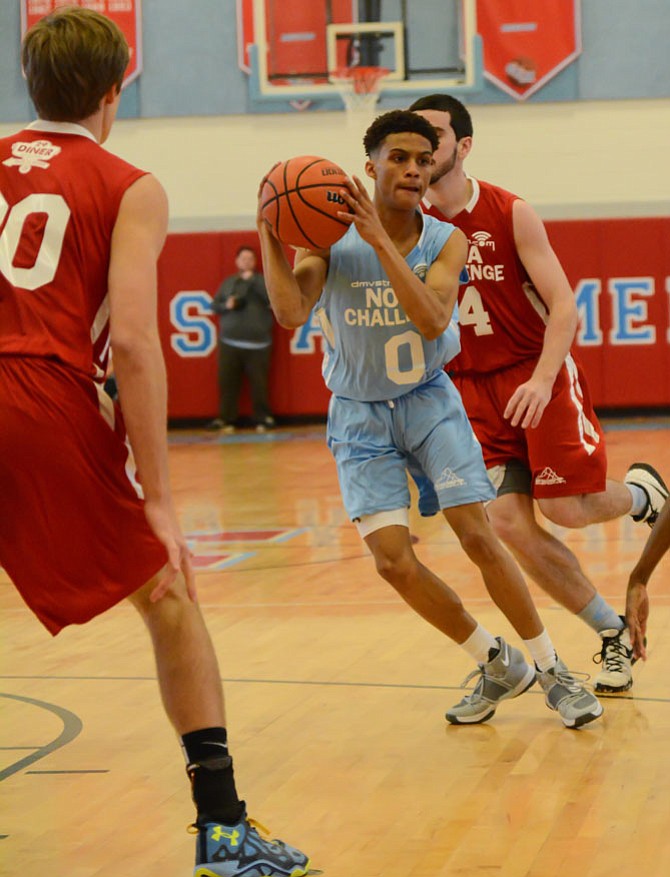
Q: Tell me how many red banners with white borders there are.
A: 3